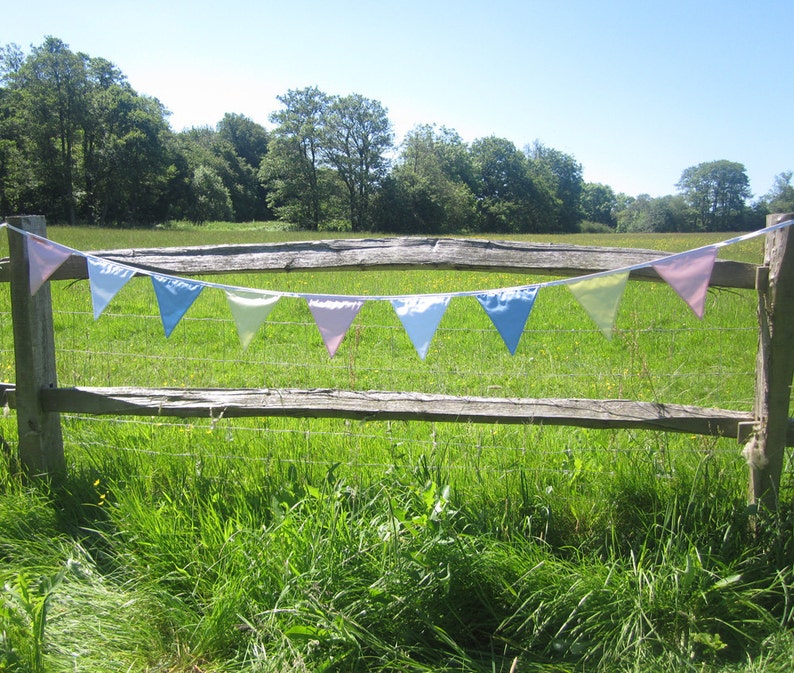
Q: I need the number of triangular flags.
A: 9